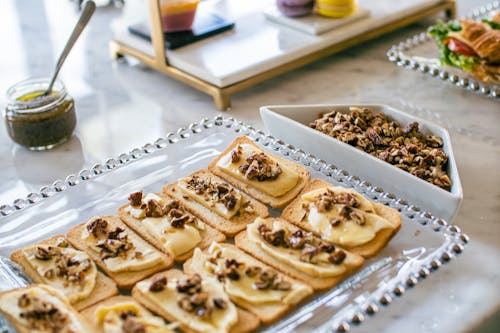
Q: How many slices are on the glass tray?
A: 11